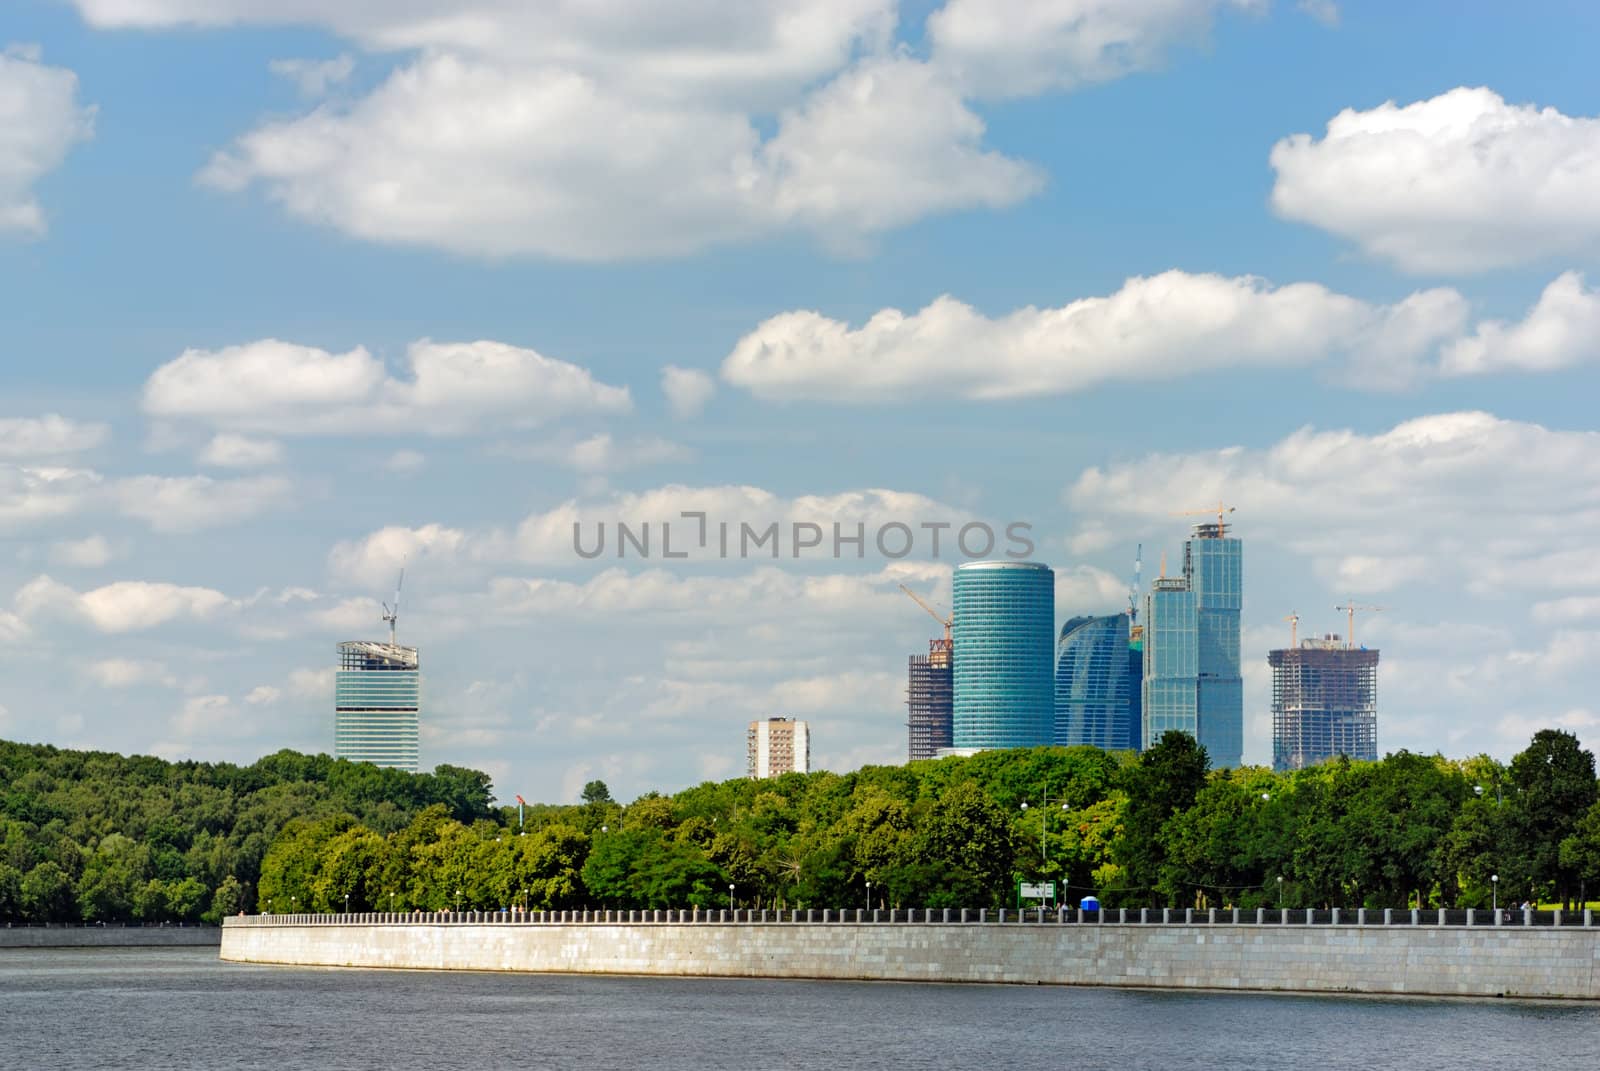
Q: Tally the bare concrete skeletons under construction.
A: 2